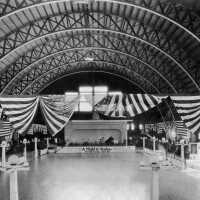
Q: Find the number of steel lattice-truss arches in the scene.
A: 5